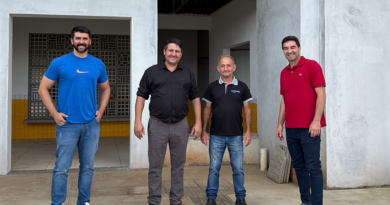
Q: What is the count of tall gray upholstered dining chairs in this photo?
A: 0